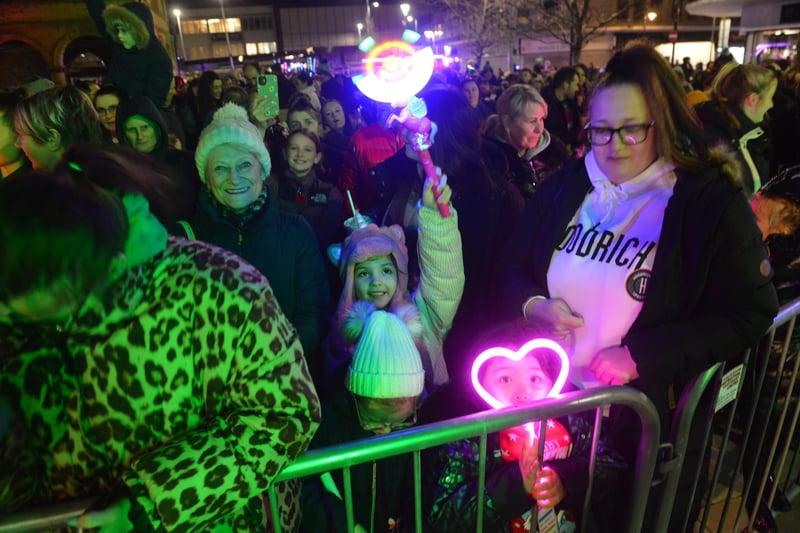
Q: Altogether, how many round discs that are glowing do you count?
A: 1